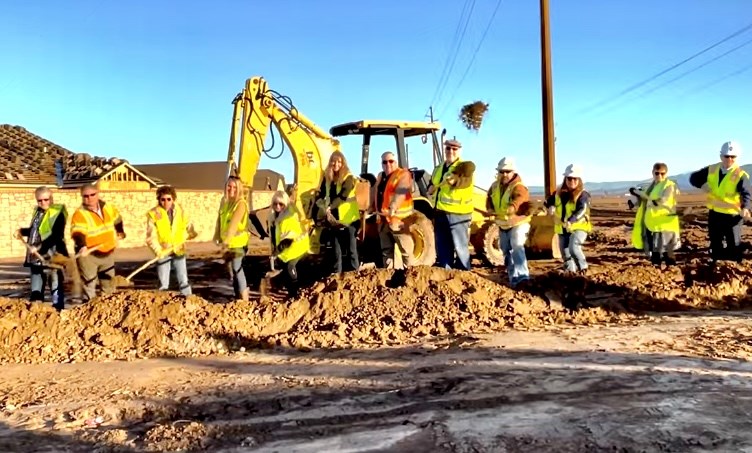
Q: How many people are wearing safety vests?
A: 12